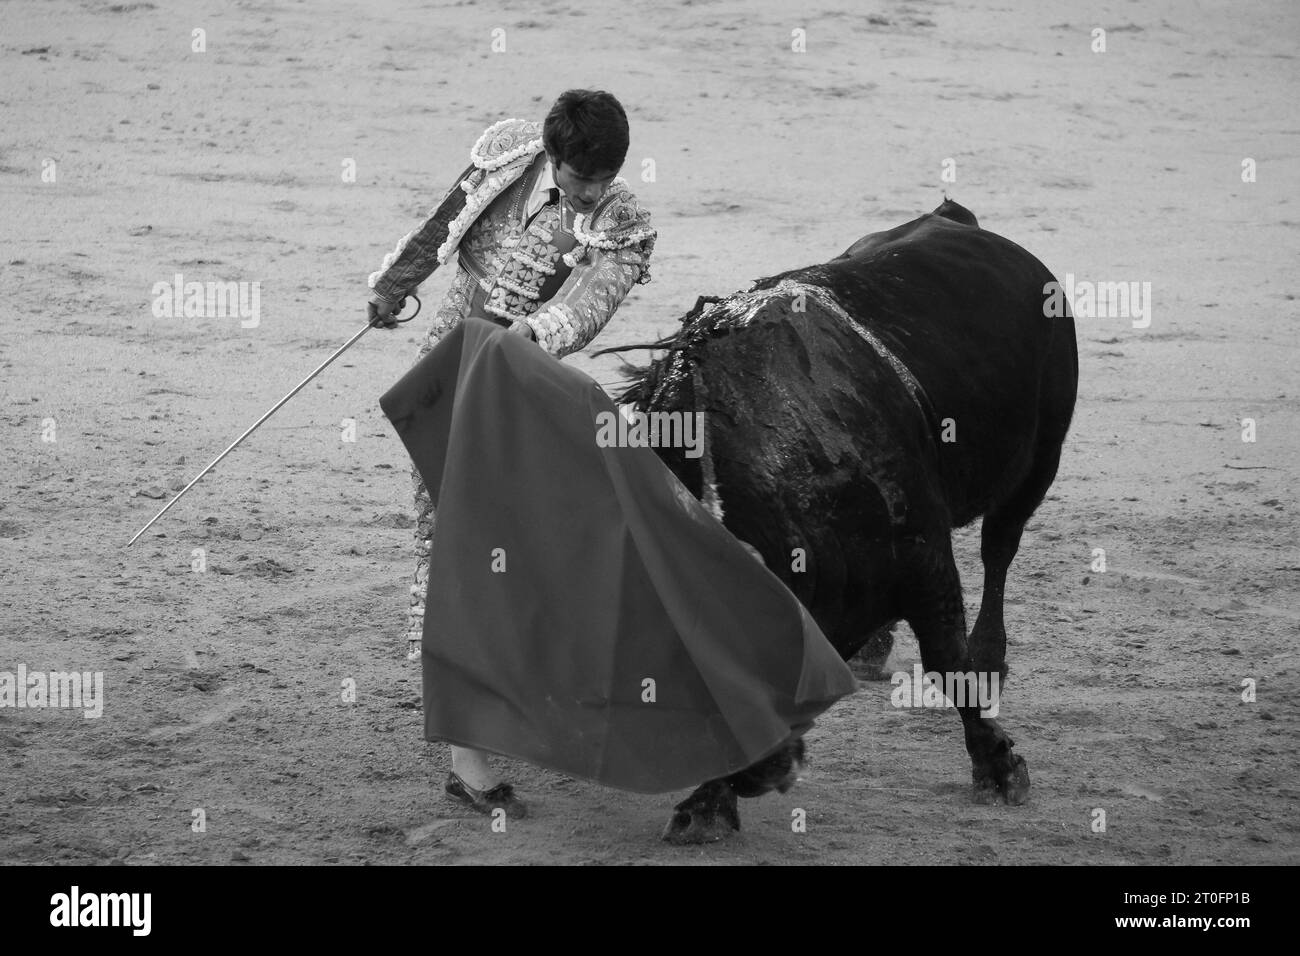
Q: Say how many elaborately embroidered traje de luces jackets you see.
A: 1